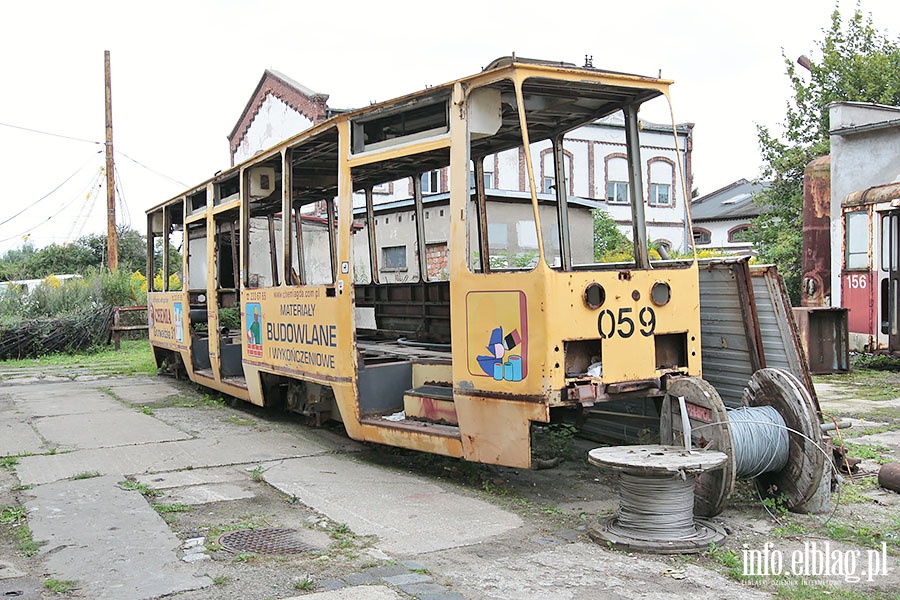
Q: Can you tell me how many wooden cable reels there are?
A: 2